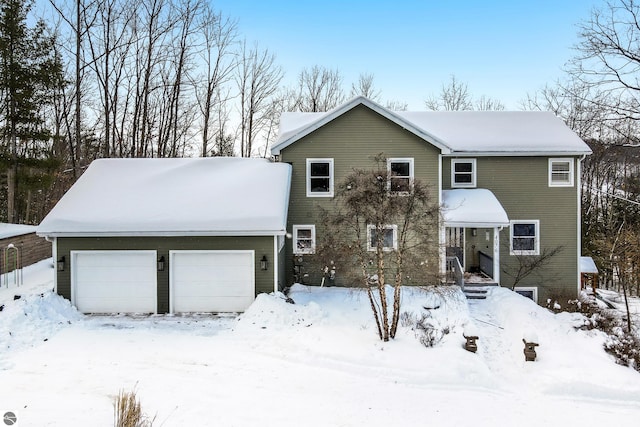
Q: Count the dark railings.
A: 2